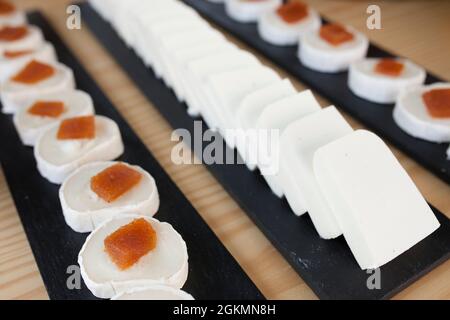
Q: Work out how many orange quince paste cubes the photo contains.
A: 12